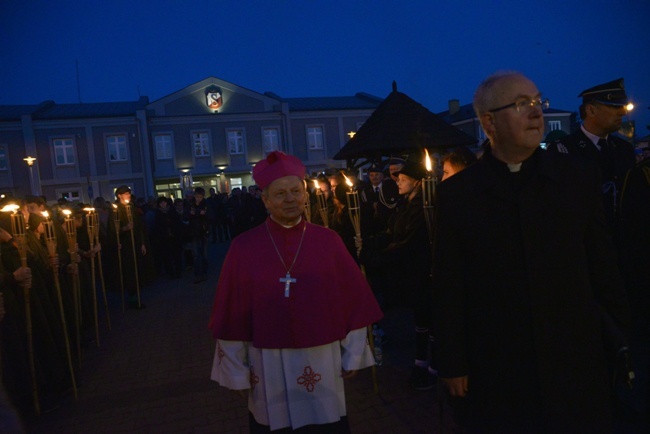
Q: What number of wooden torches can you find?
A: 11